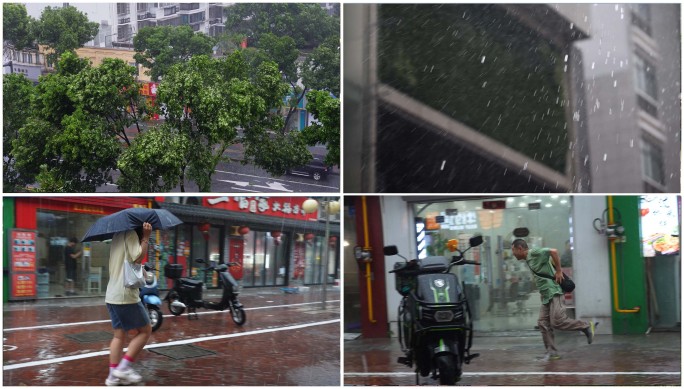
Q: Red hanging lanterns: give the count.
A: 5